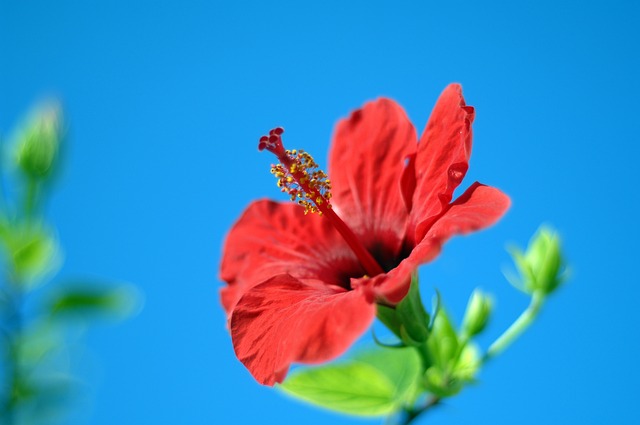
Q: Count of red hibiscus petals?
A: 5